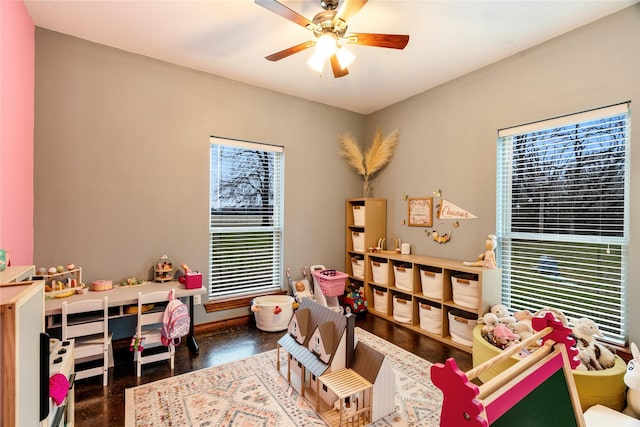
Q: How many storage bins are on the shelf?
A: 11